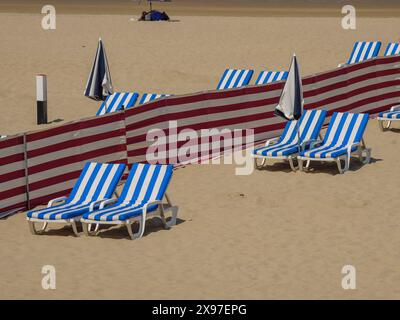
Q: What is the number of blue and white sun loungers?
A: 11